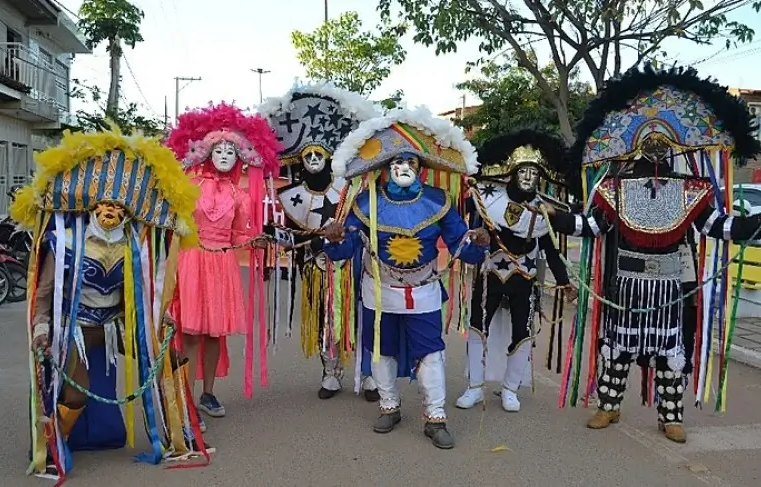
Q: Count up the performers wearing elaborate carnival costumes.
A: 6